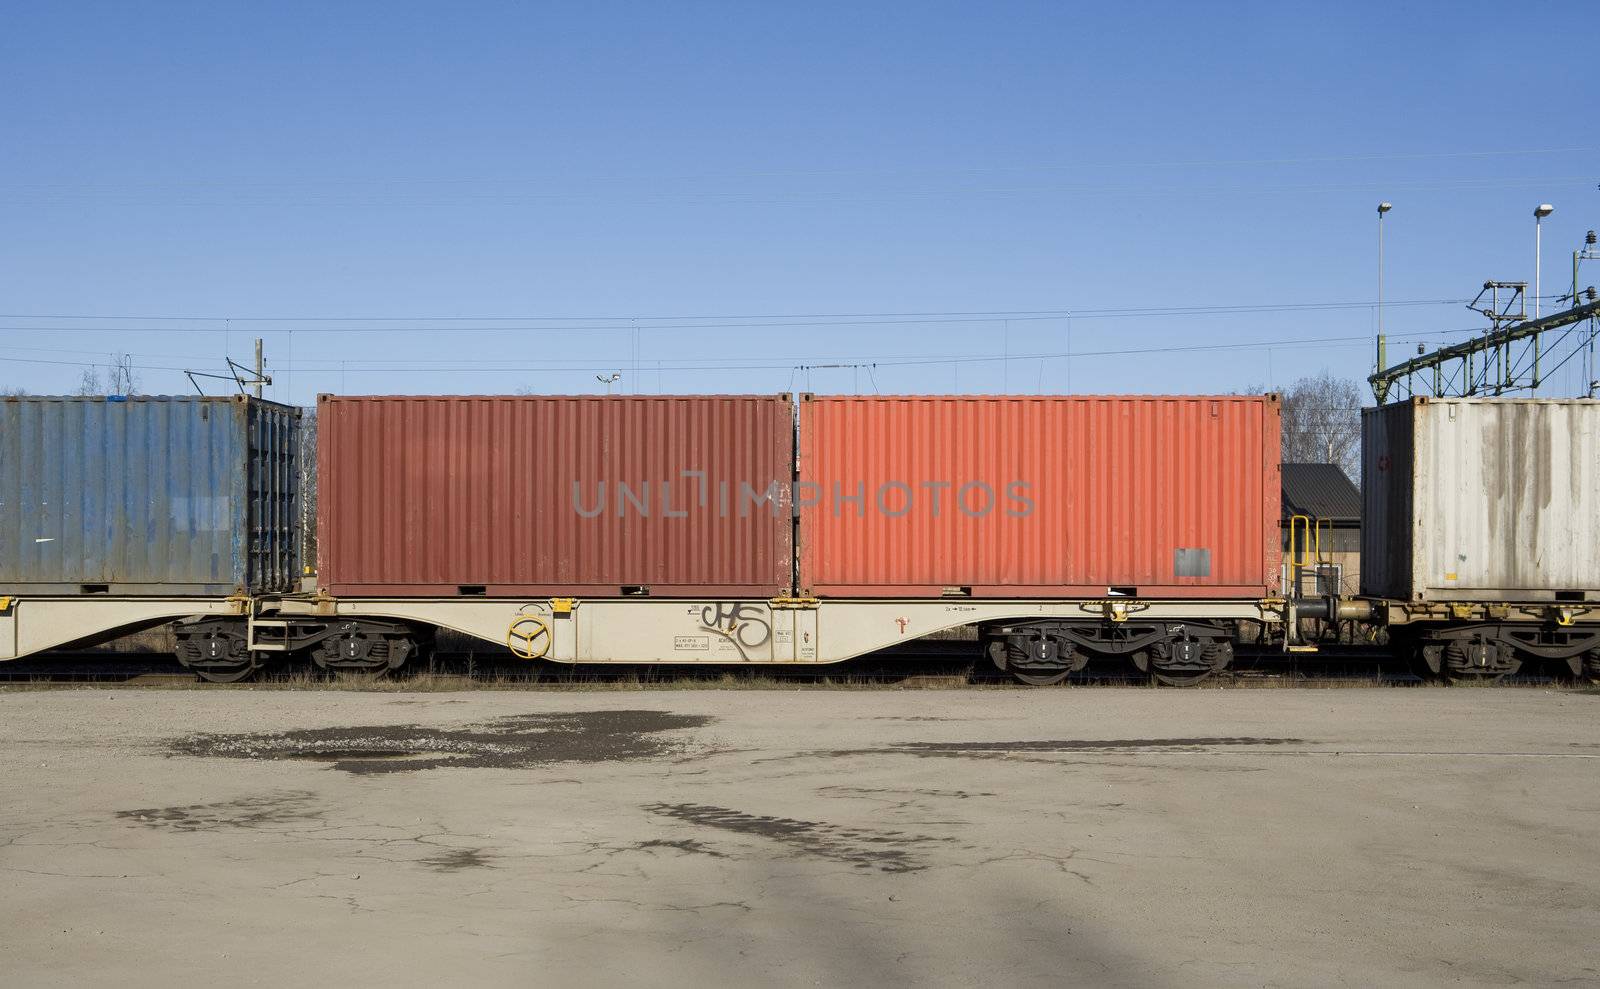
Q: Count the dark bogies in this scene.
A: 3